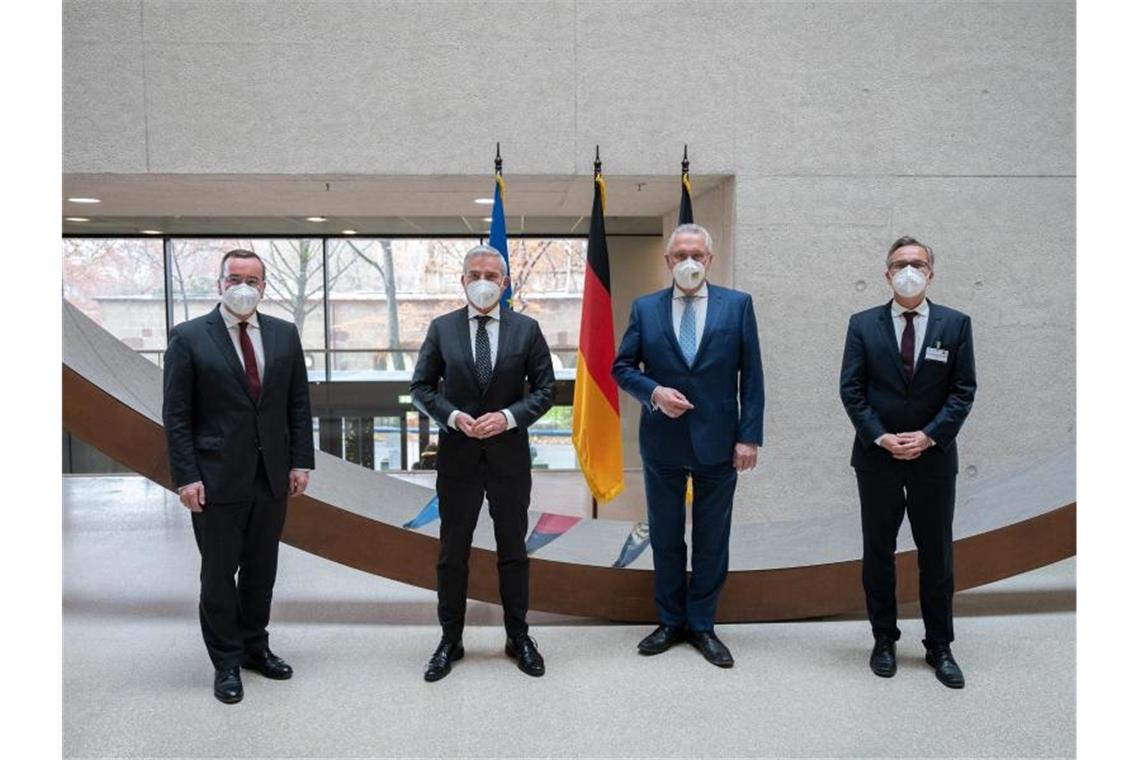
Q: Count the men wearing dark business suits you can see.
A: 4